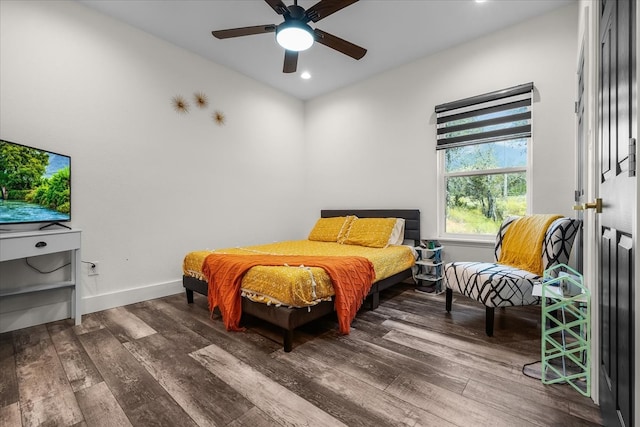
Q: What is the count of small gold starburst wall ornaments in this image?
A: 3